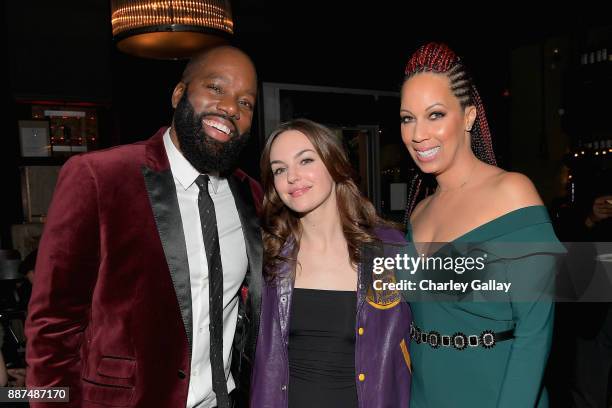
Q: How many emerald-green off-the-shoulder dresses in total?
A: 1